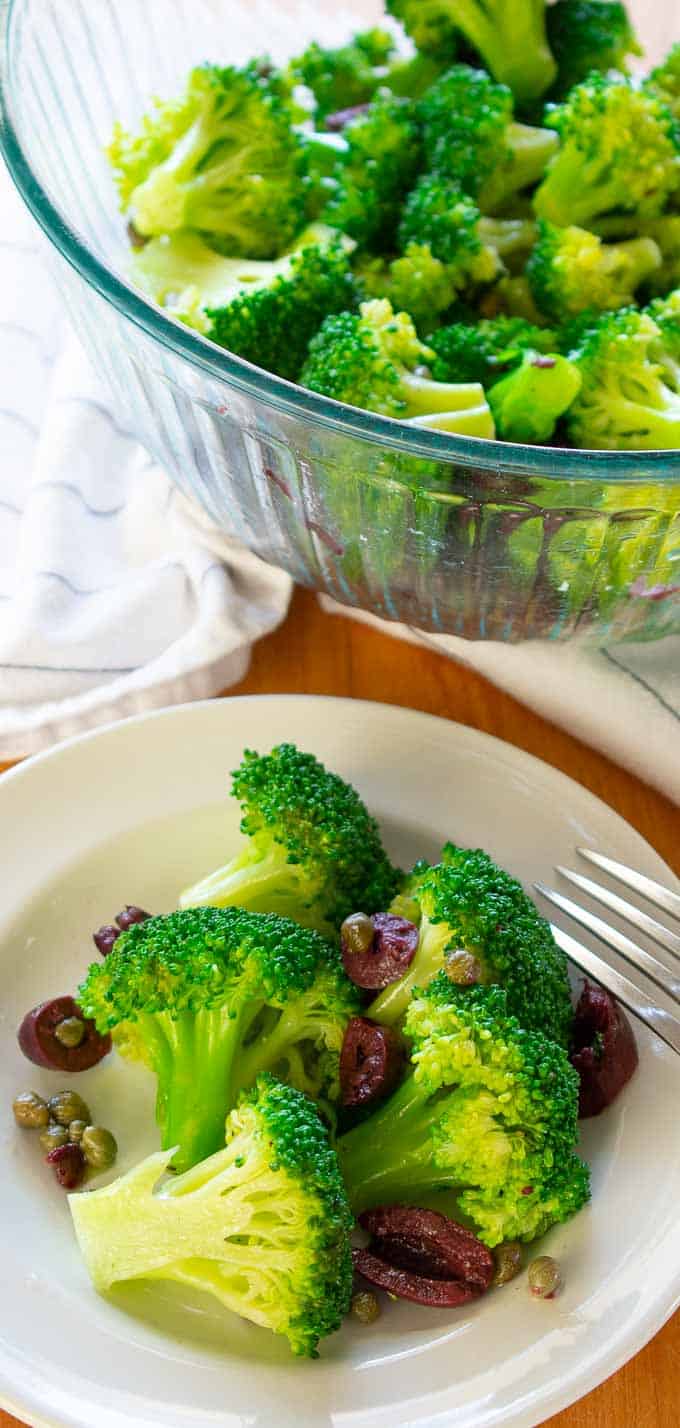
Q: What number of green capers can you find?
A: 11